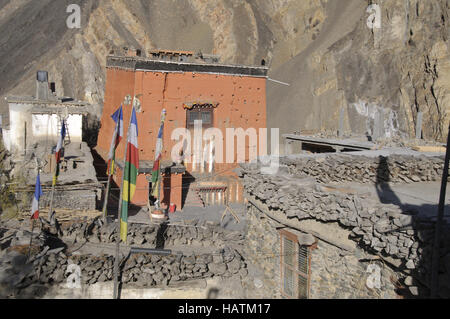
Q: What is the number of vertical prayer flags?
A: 5